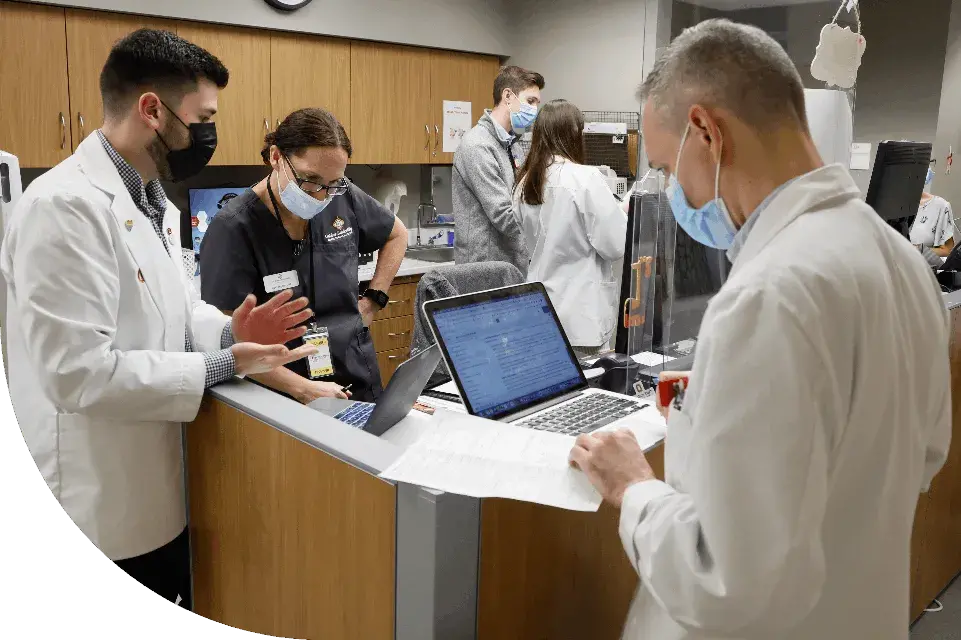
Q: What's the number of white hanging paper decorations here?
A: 1